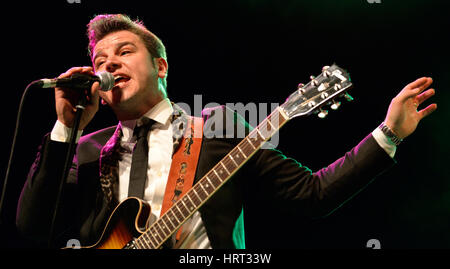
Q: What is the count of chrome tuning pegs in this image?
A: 6